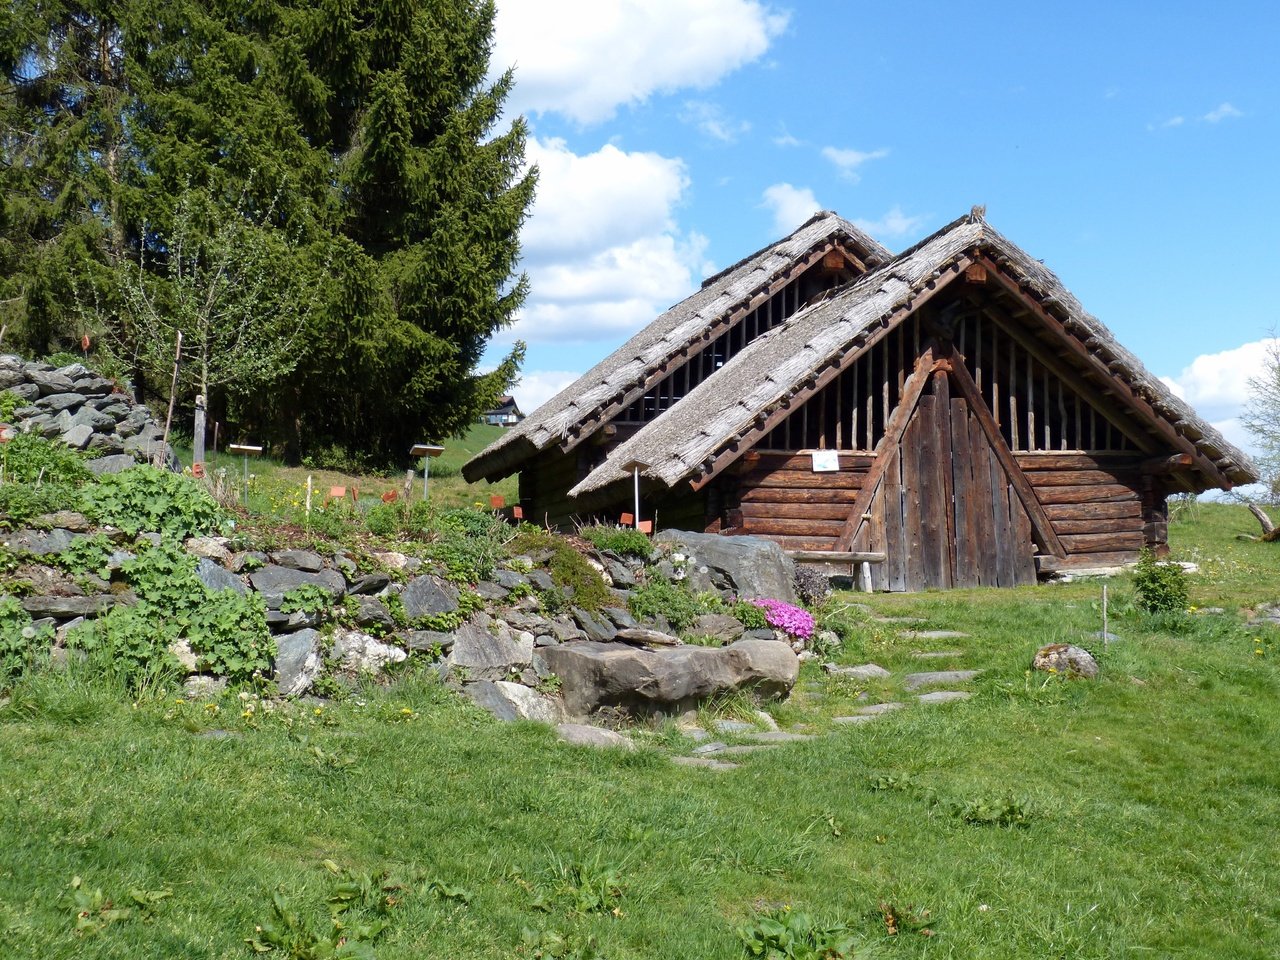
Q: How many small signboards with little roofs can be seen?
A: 3